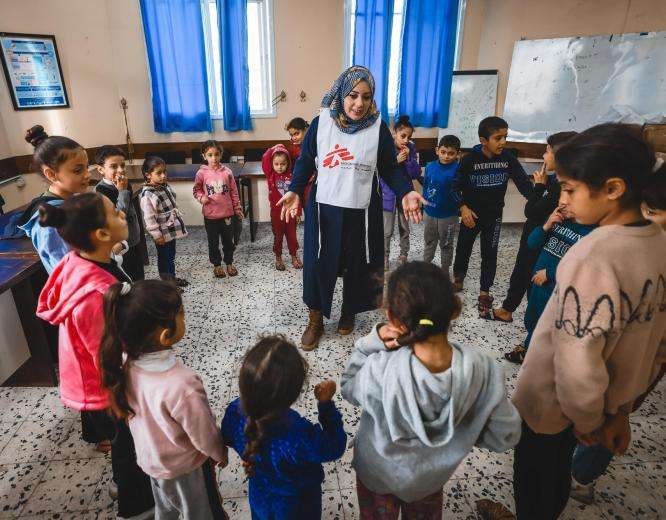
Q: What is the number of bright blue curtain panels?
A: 4